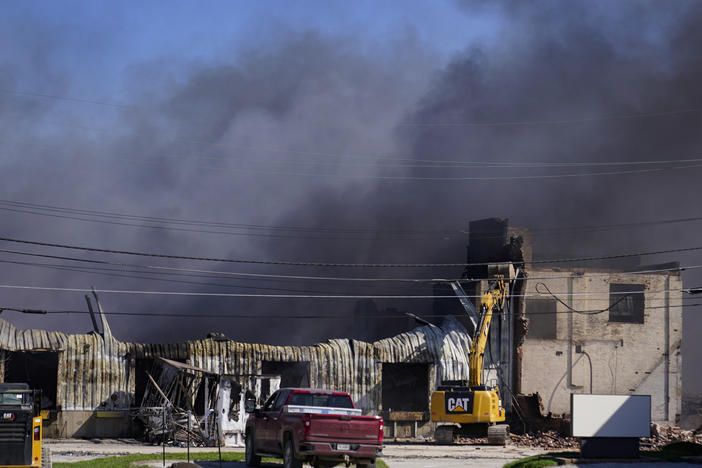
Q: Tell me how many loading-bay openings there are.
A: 4